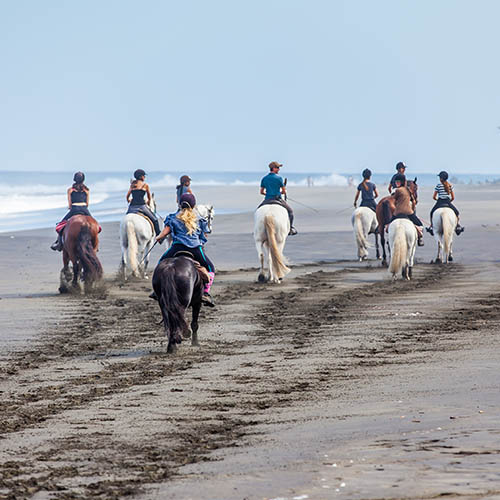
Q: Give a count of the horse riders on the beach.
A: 9